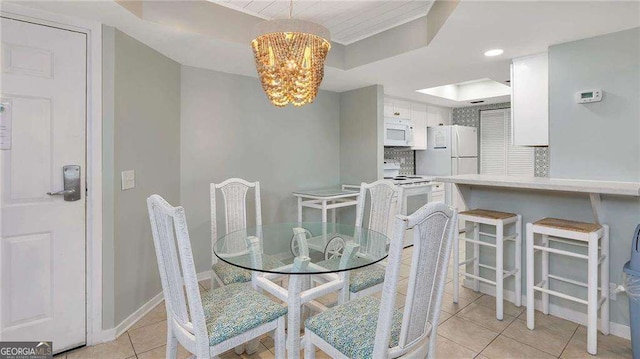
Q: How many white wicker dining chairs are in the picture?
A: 4